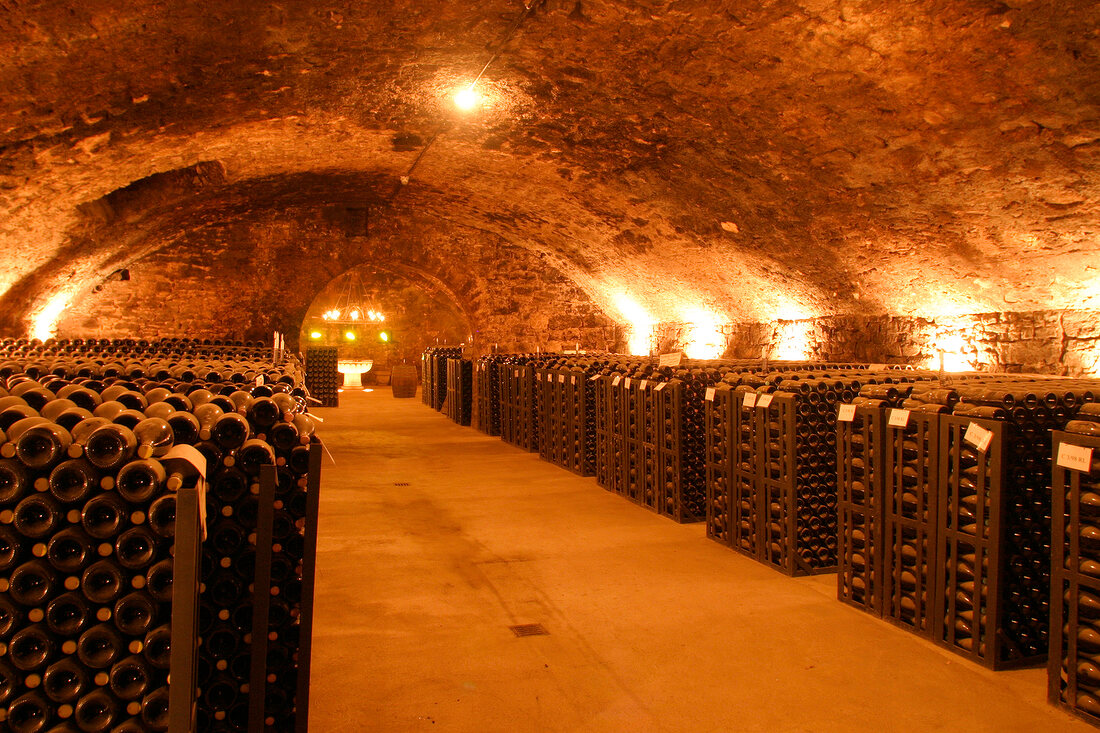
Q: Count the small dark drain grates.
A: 2